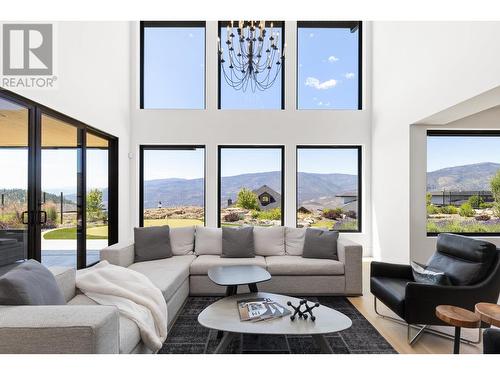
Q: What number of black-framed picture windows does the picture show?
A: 7